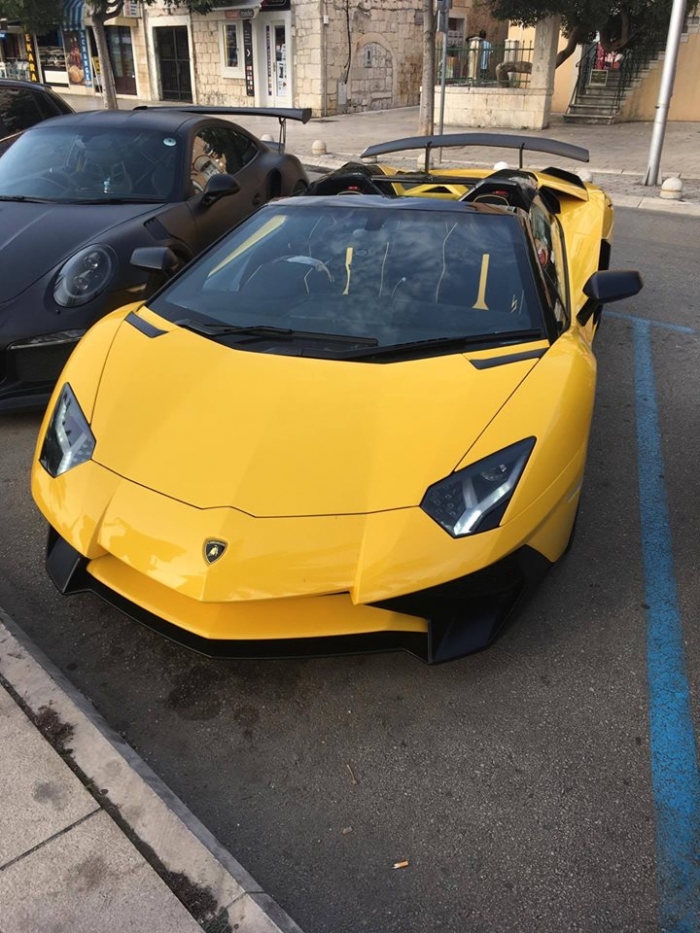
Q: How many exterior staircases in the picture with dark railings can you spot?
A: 1